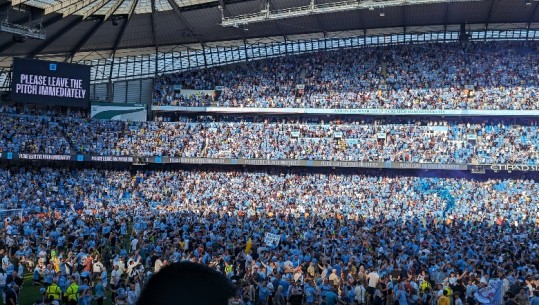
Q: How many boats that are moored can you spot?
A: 0